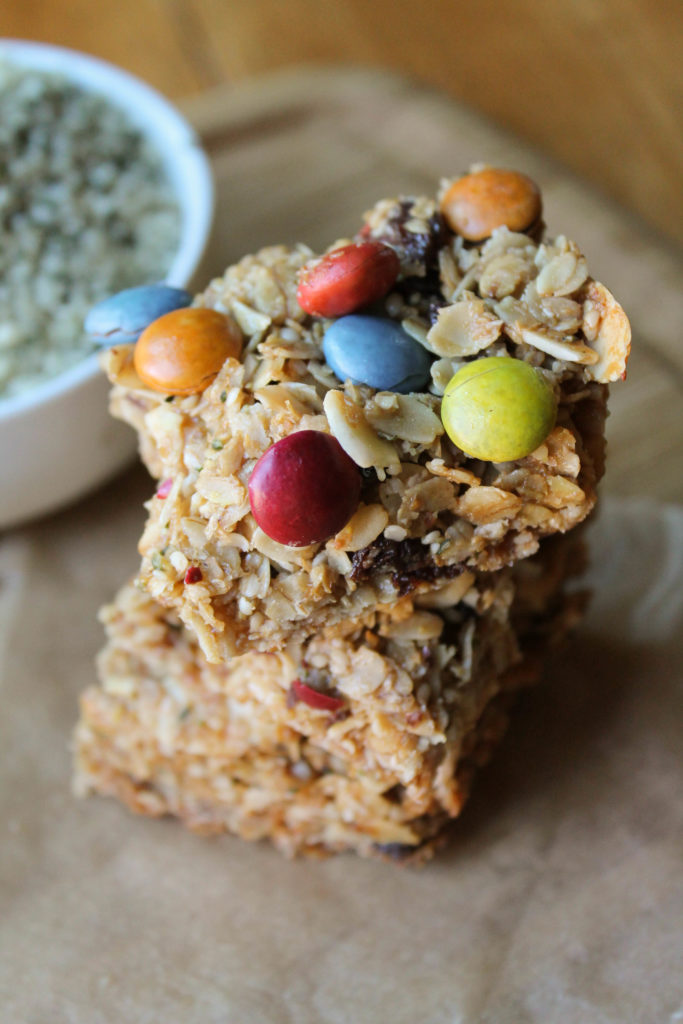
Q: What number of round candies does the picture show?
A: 7